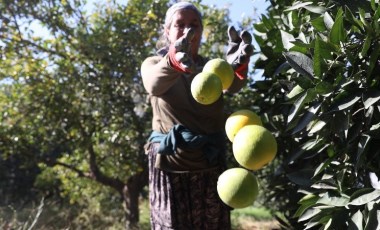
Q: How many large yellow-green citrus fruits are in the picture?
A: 5